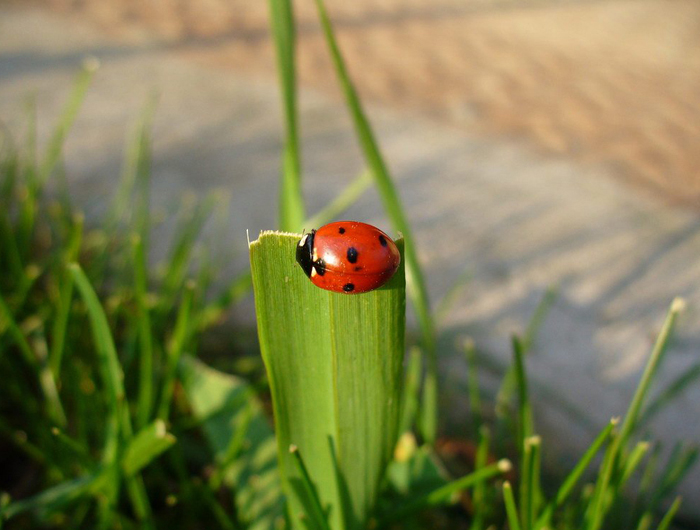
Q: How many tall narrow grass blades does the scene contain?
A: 2